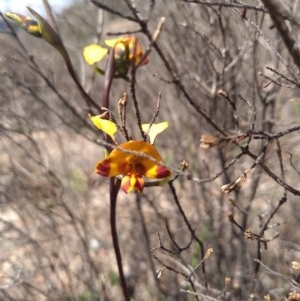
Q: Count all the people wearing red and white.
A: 0